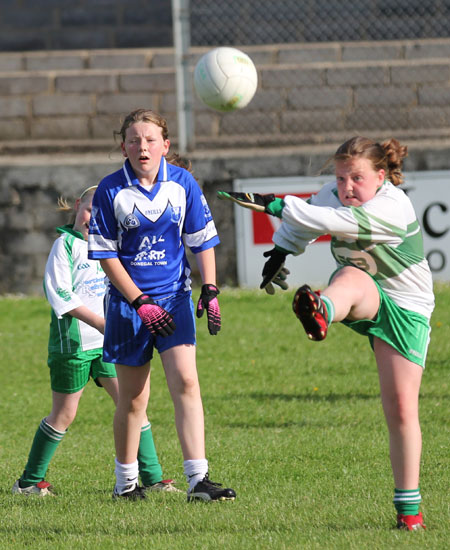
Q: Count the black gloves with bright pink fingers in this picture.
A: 2